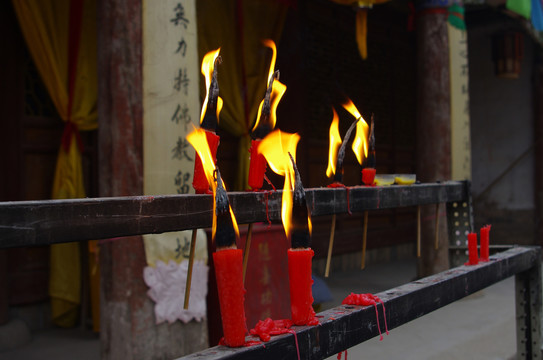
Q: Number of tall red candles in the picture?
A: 4